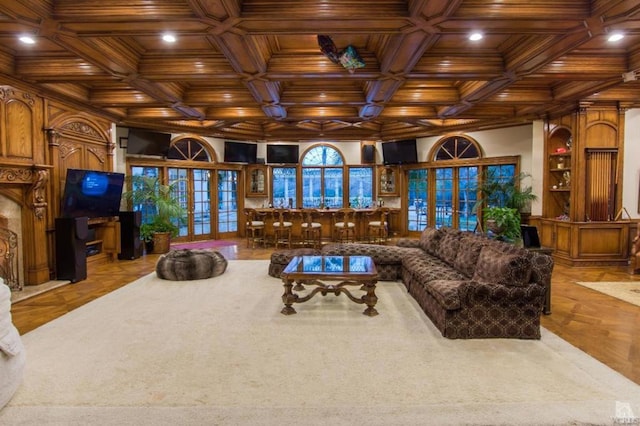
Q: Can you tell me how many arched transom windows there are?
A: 3